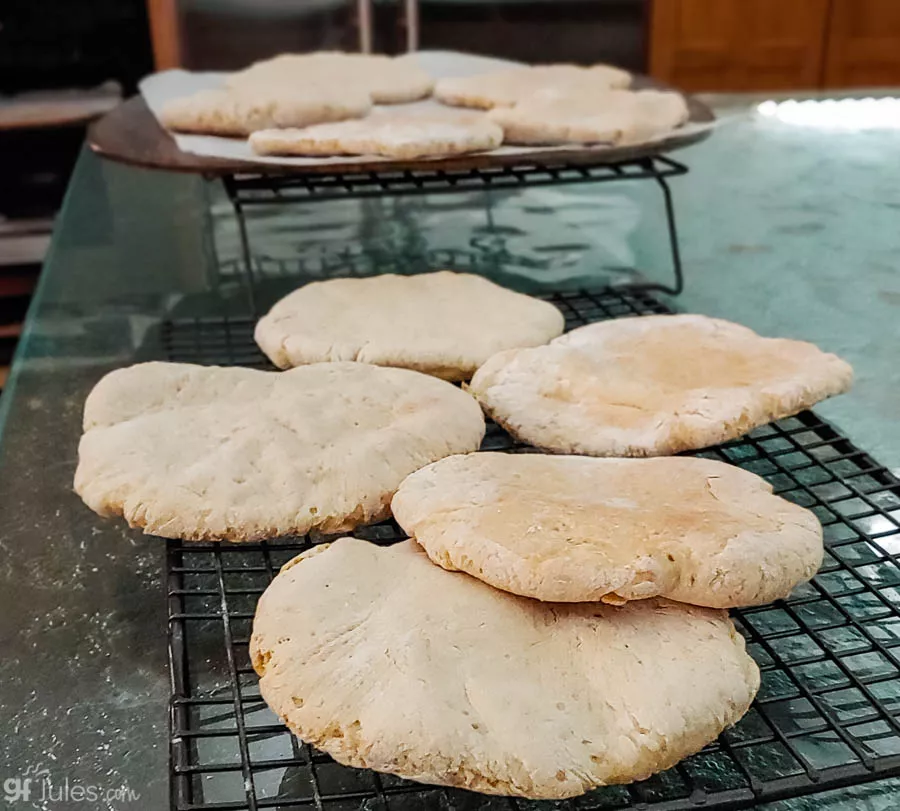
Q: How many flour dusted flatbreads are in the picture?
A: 10